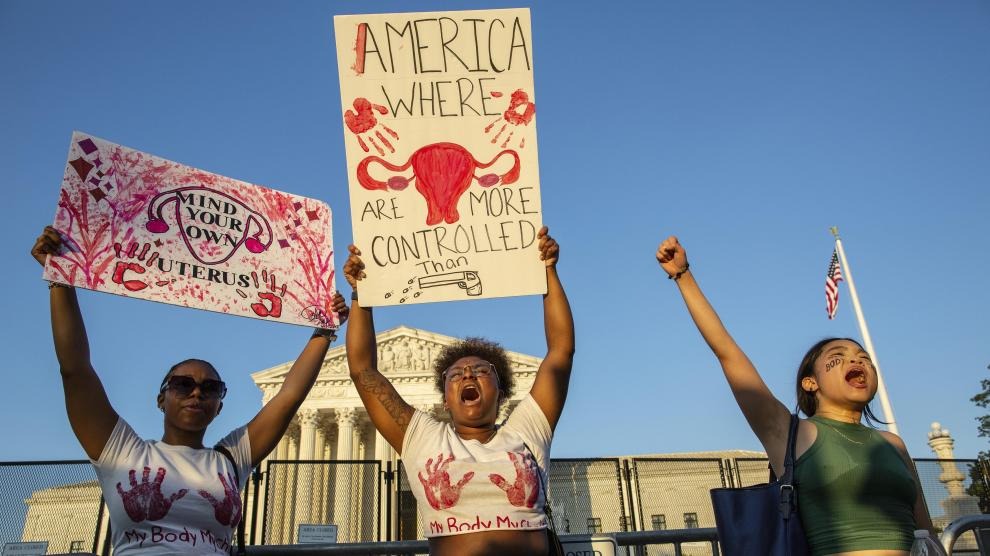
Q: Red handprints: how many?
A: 8